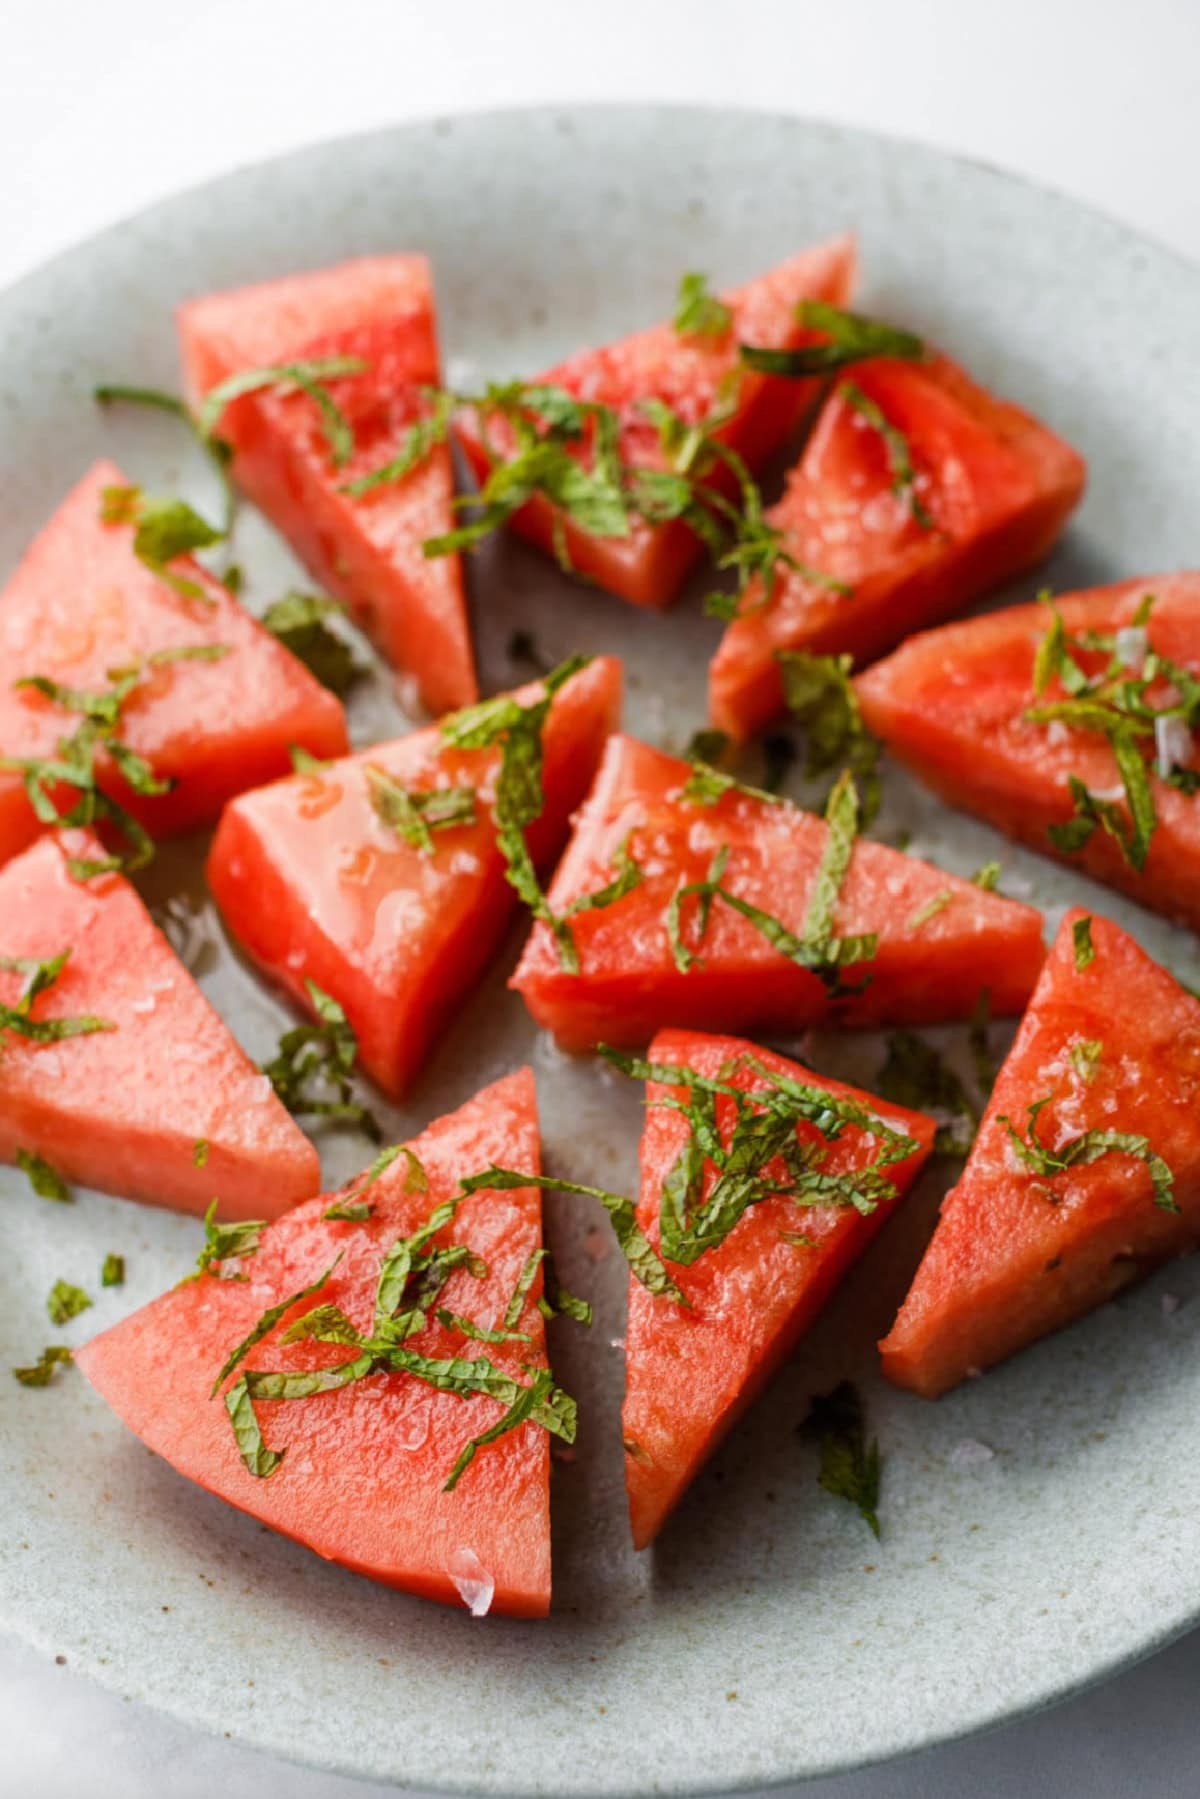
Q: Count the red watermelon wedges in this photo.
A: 11